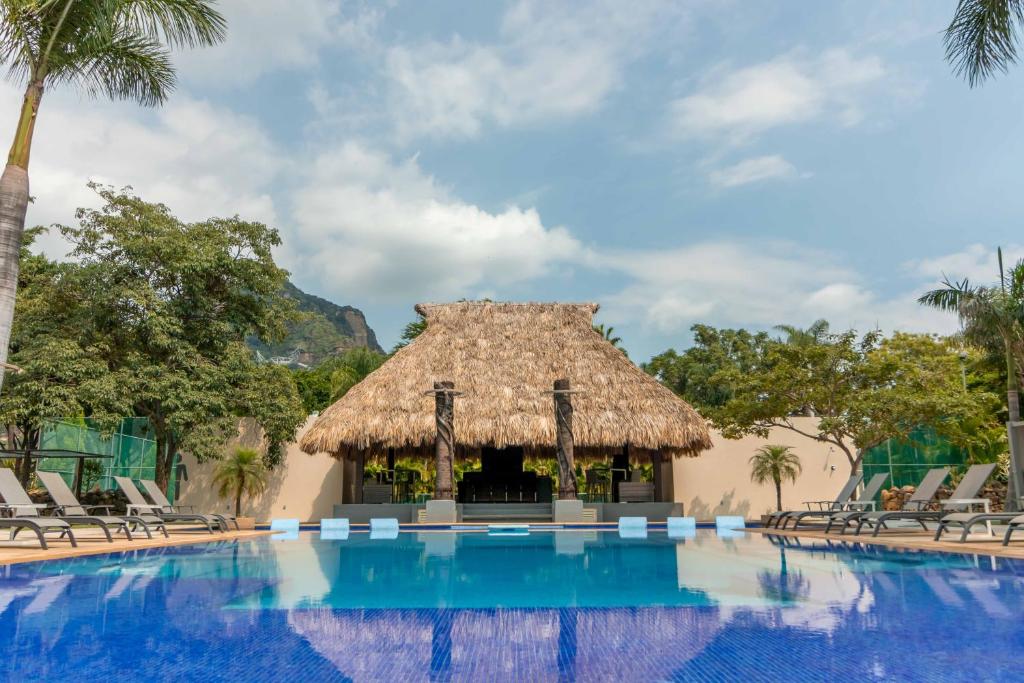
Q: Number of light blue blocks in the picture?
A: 6